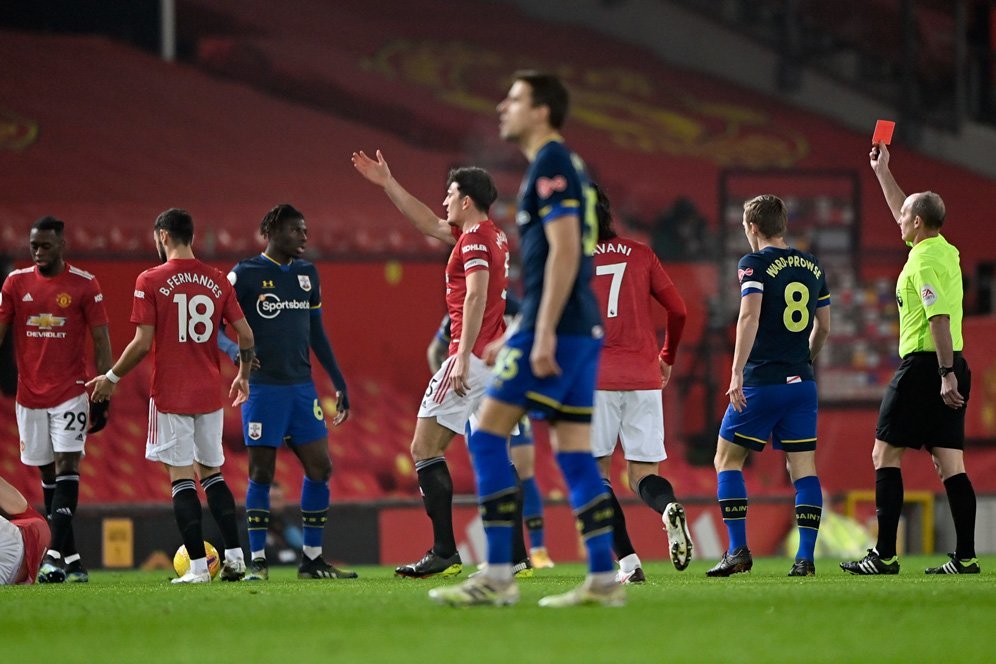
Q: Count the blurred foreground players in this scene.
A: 1